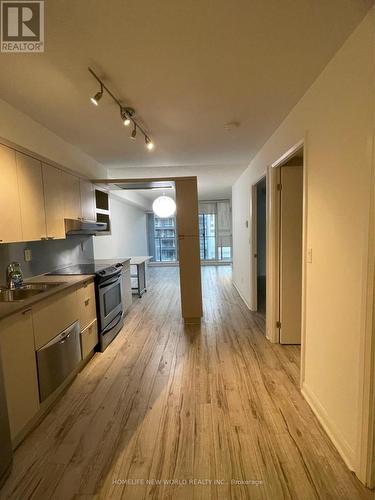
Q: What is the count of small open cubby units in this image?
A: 2